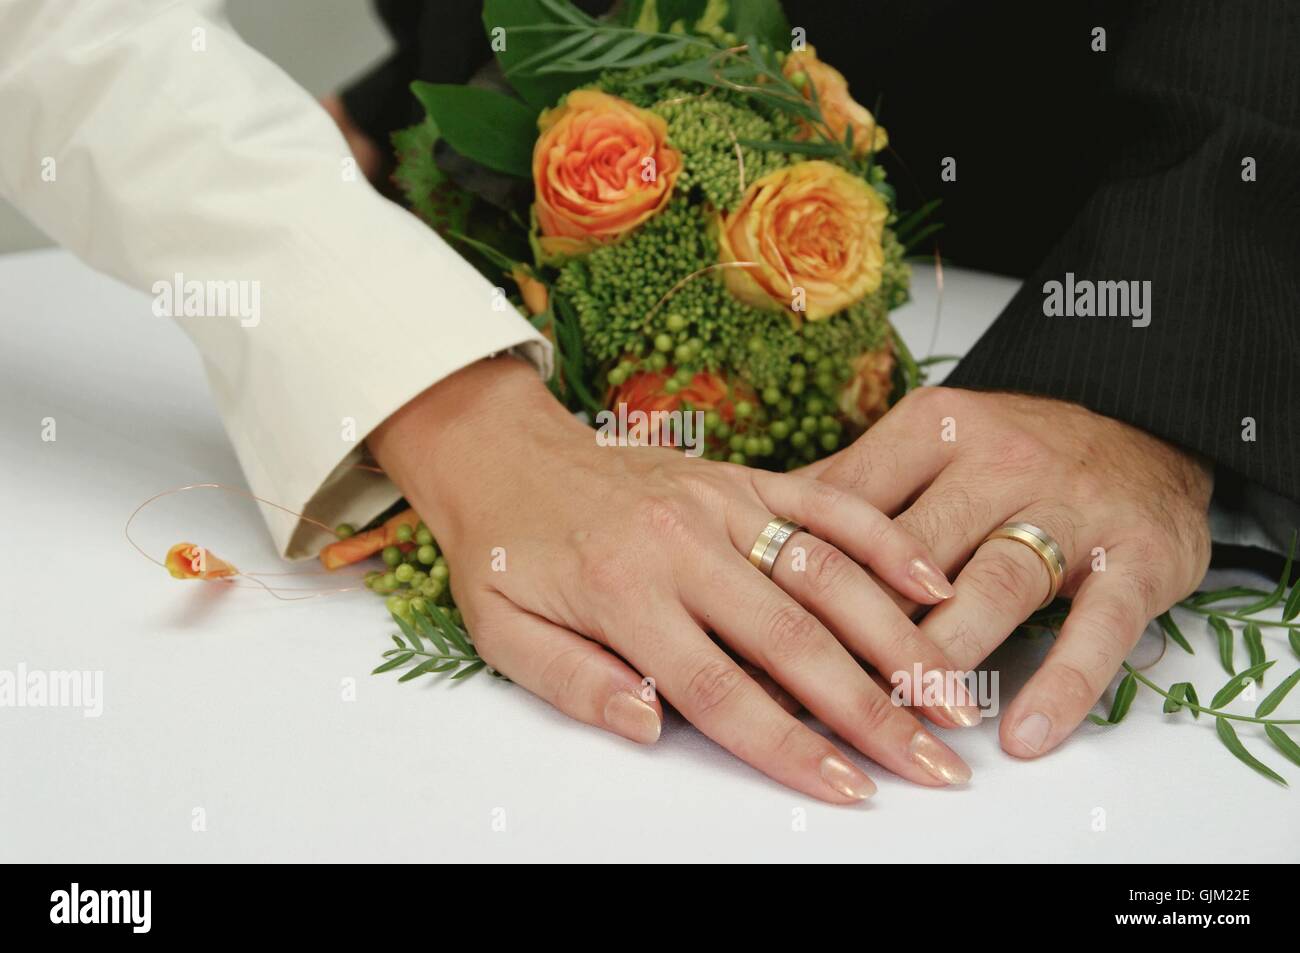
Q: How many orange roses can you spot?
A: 5